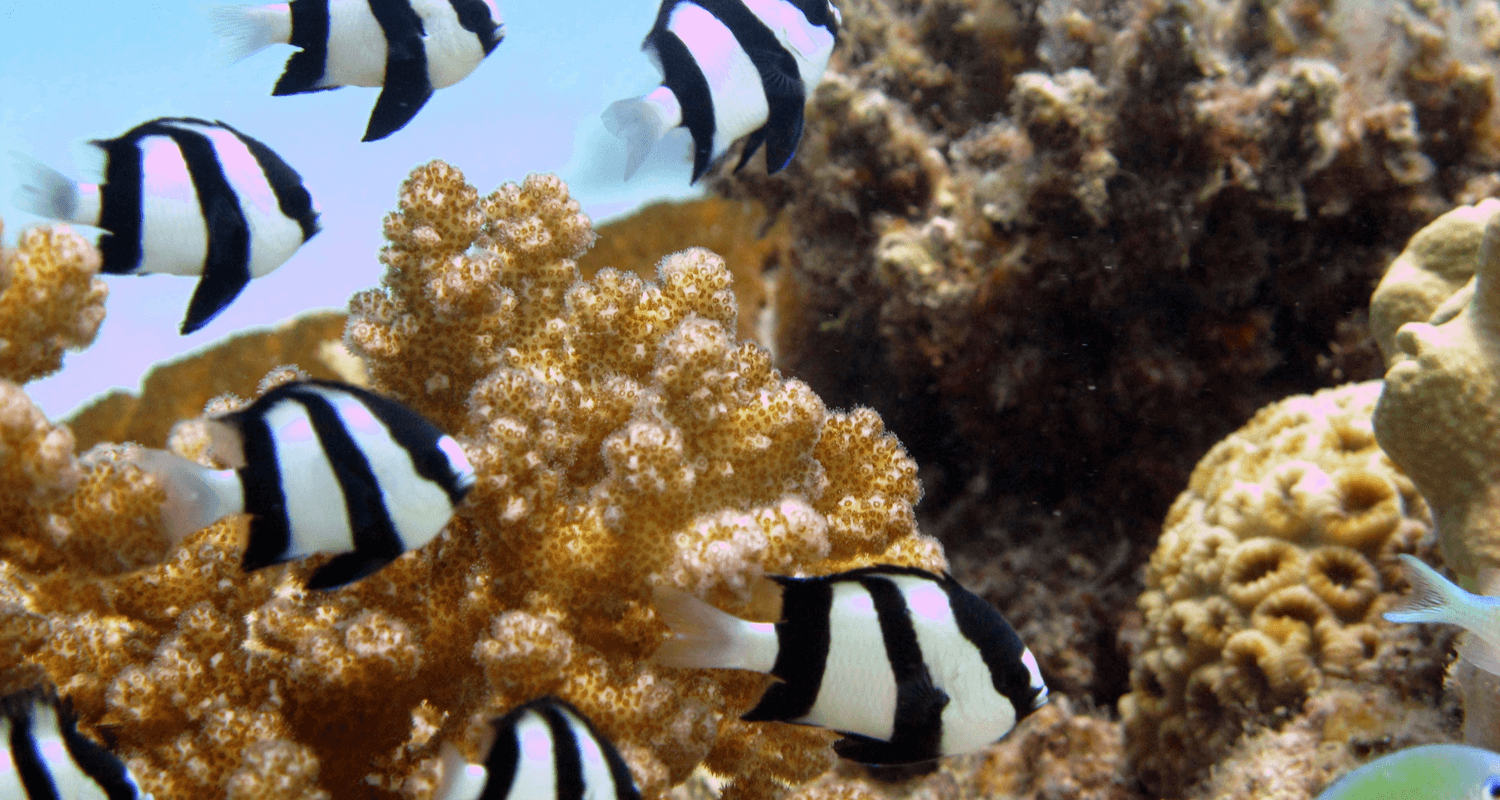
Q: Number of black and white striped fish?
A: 7